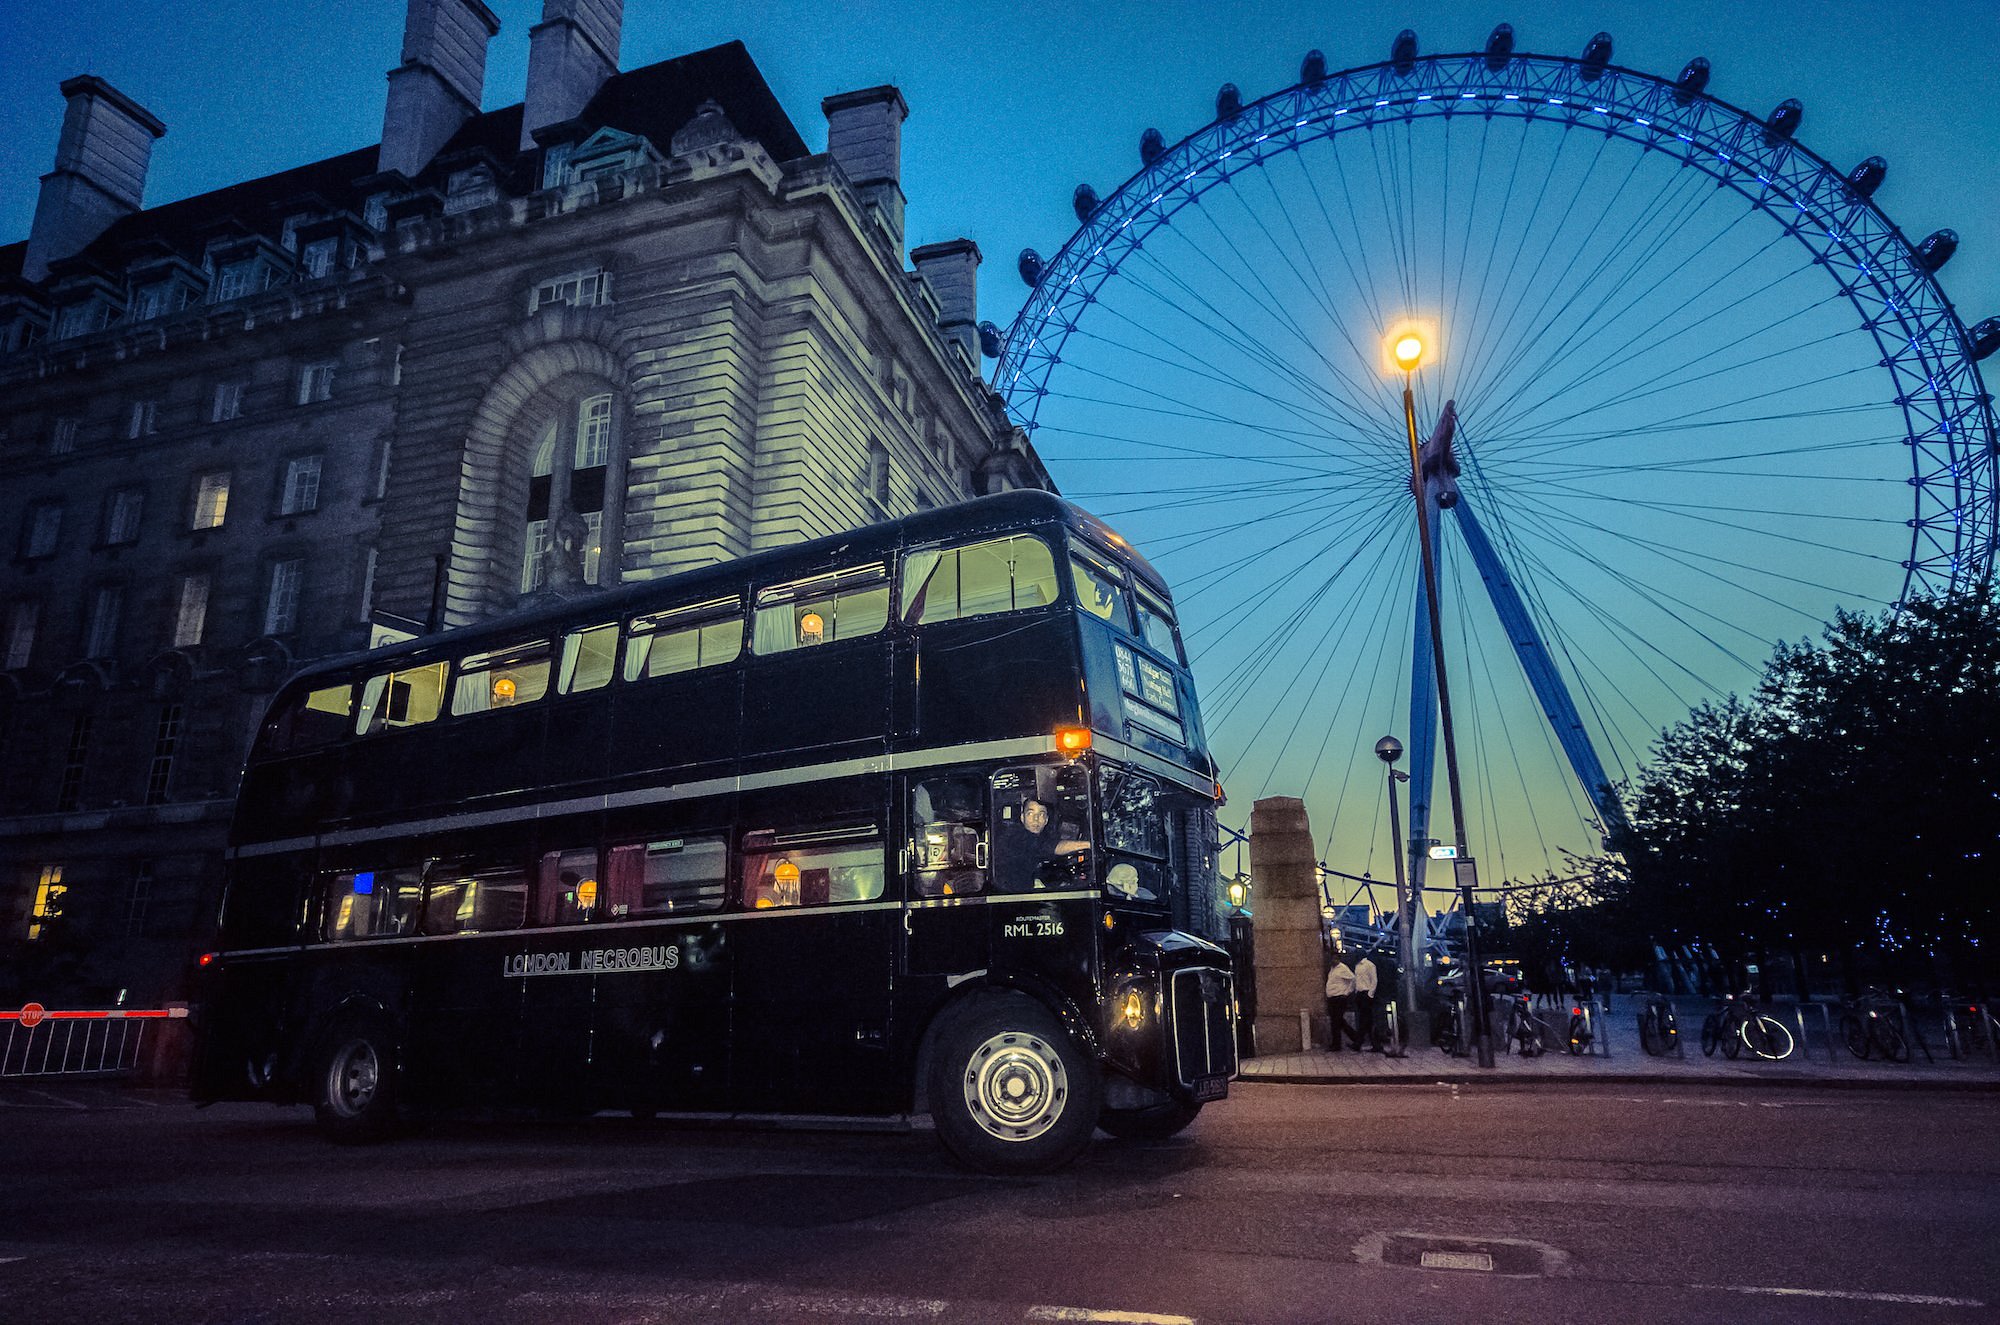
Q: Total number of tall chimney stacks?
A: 5